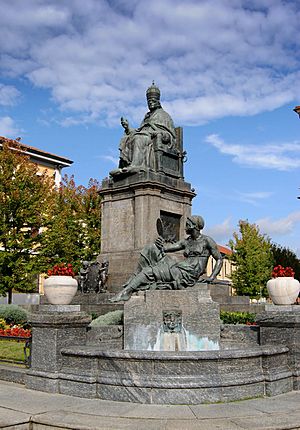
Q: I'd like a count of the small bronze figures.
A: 2